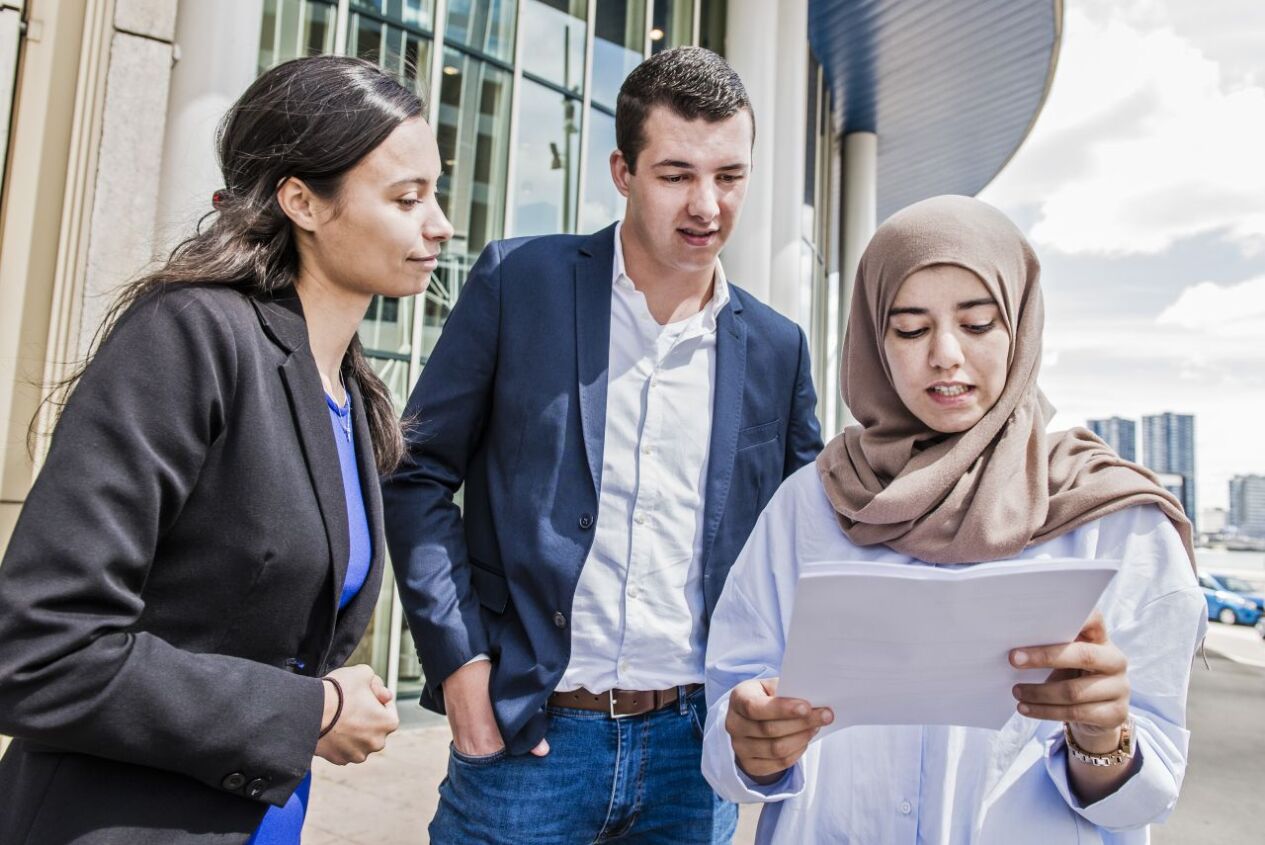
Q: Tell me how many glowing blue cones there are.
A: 0